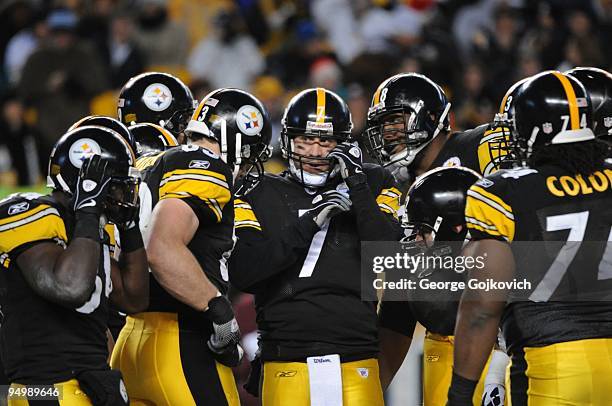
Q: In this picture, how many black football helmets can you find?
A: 11